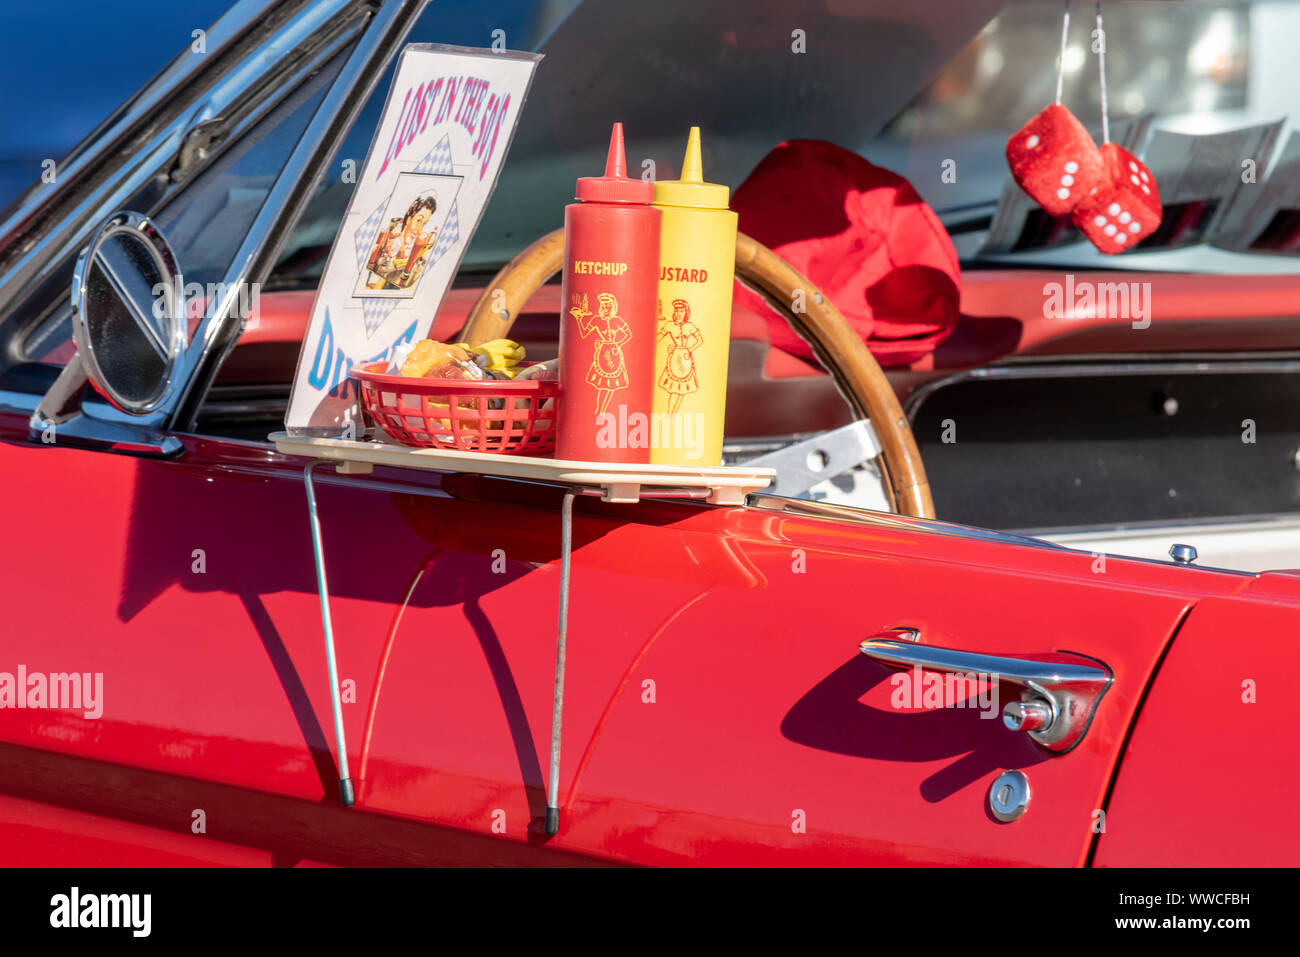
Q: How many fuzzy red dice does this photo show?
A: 2